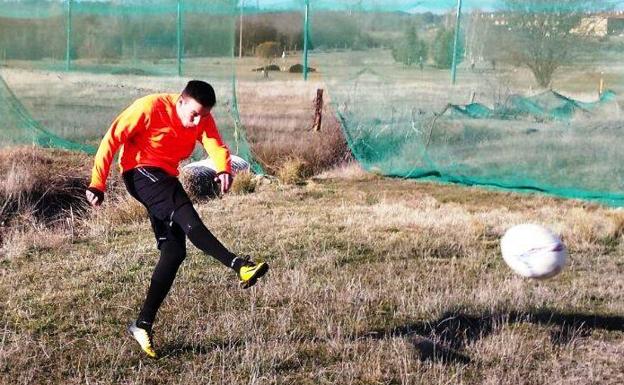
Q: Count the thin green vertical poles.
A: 4